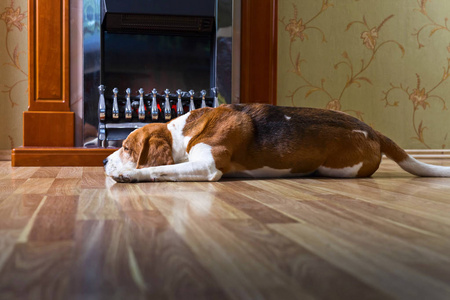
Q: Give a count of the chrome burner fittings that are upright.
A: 10